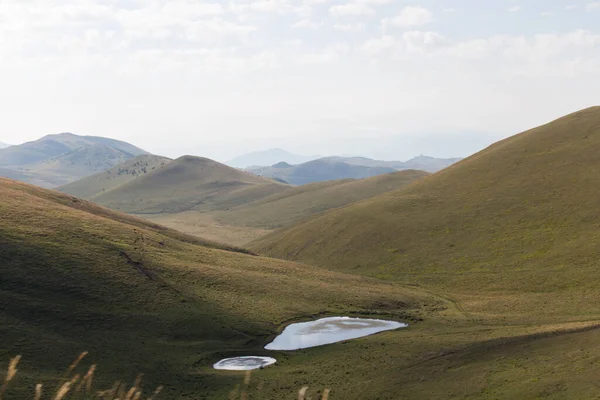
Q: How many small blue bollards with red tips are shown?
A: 0